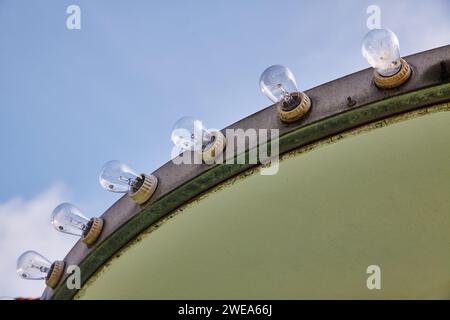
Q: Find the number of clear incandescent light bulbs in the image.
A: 6